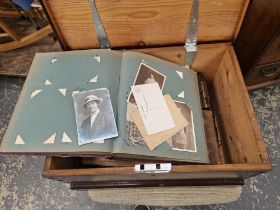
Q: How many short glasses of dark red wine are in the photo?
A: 0